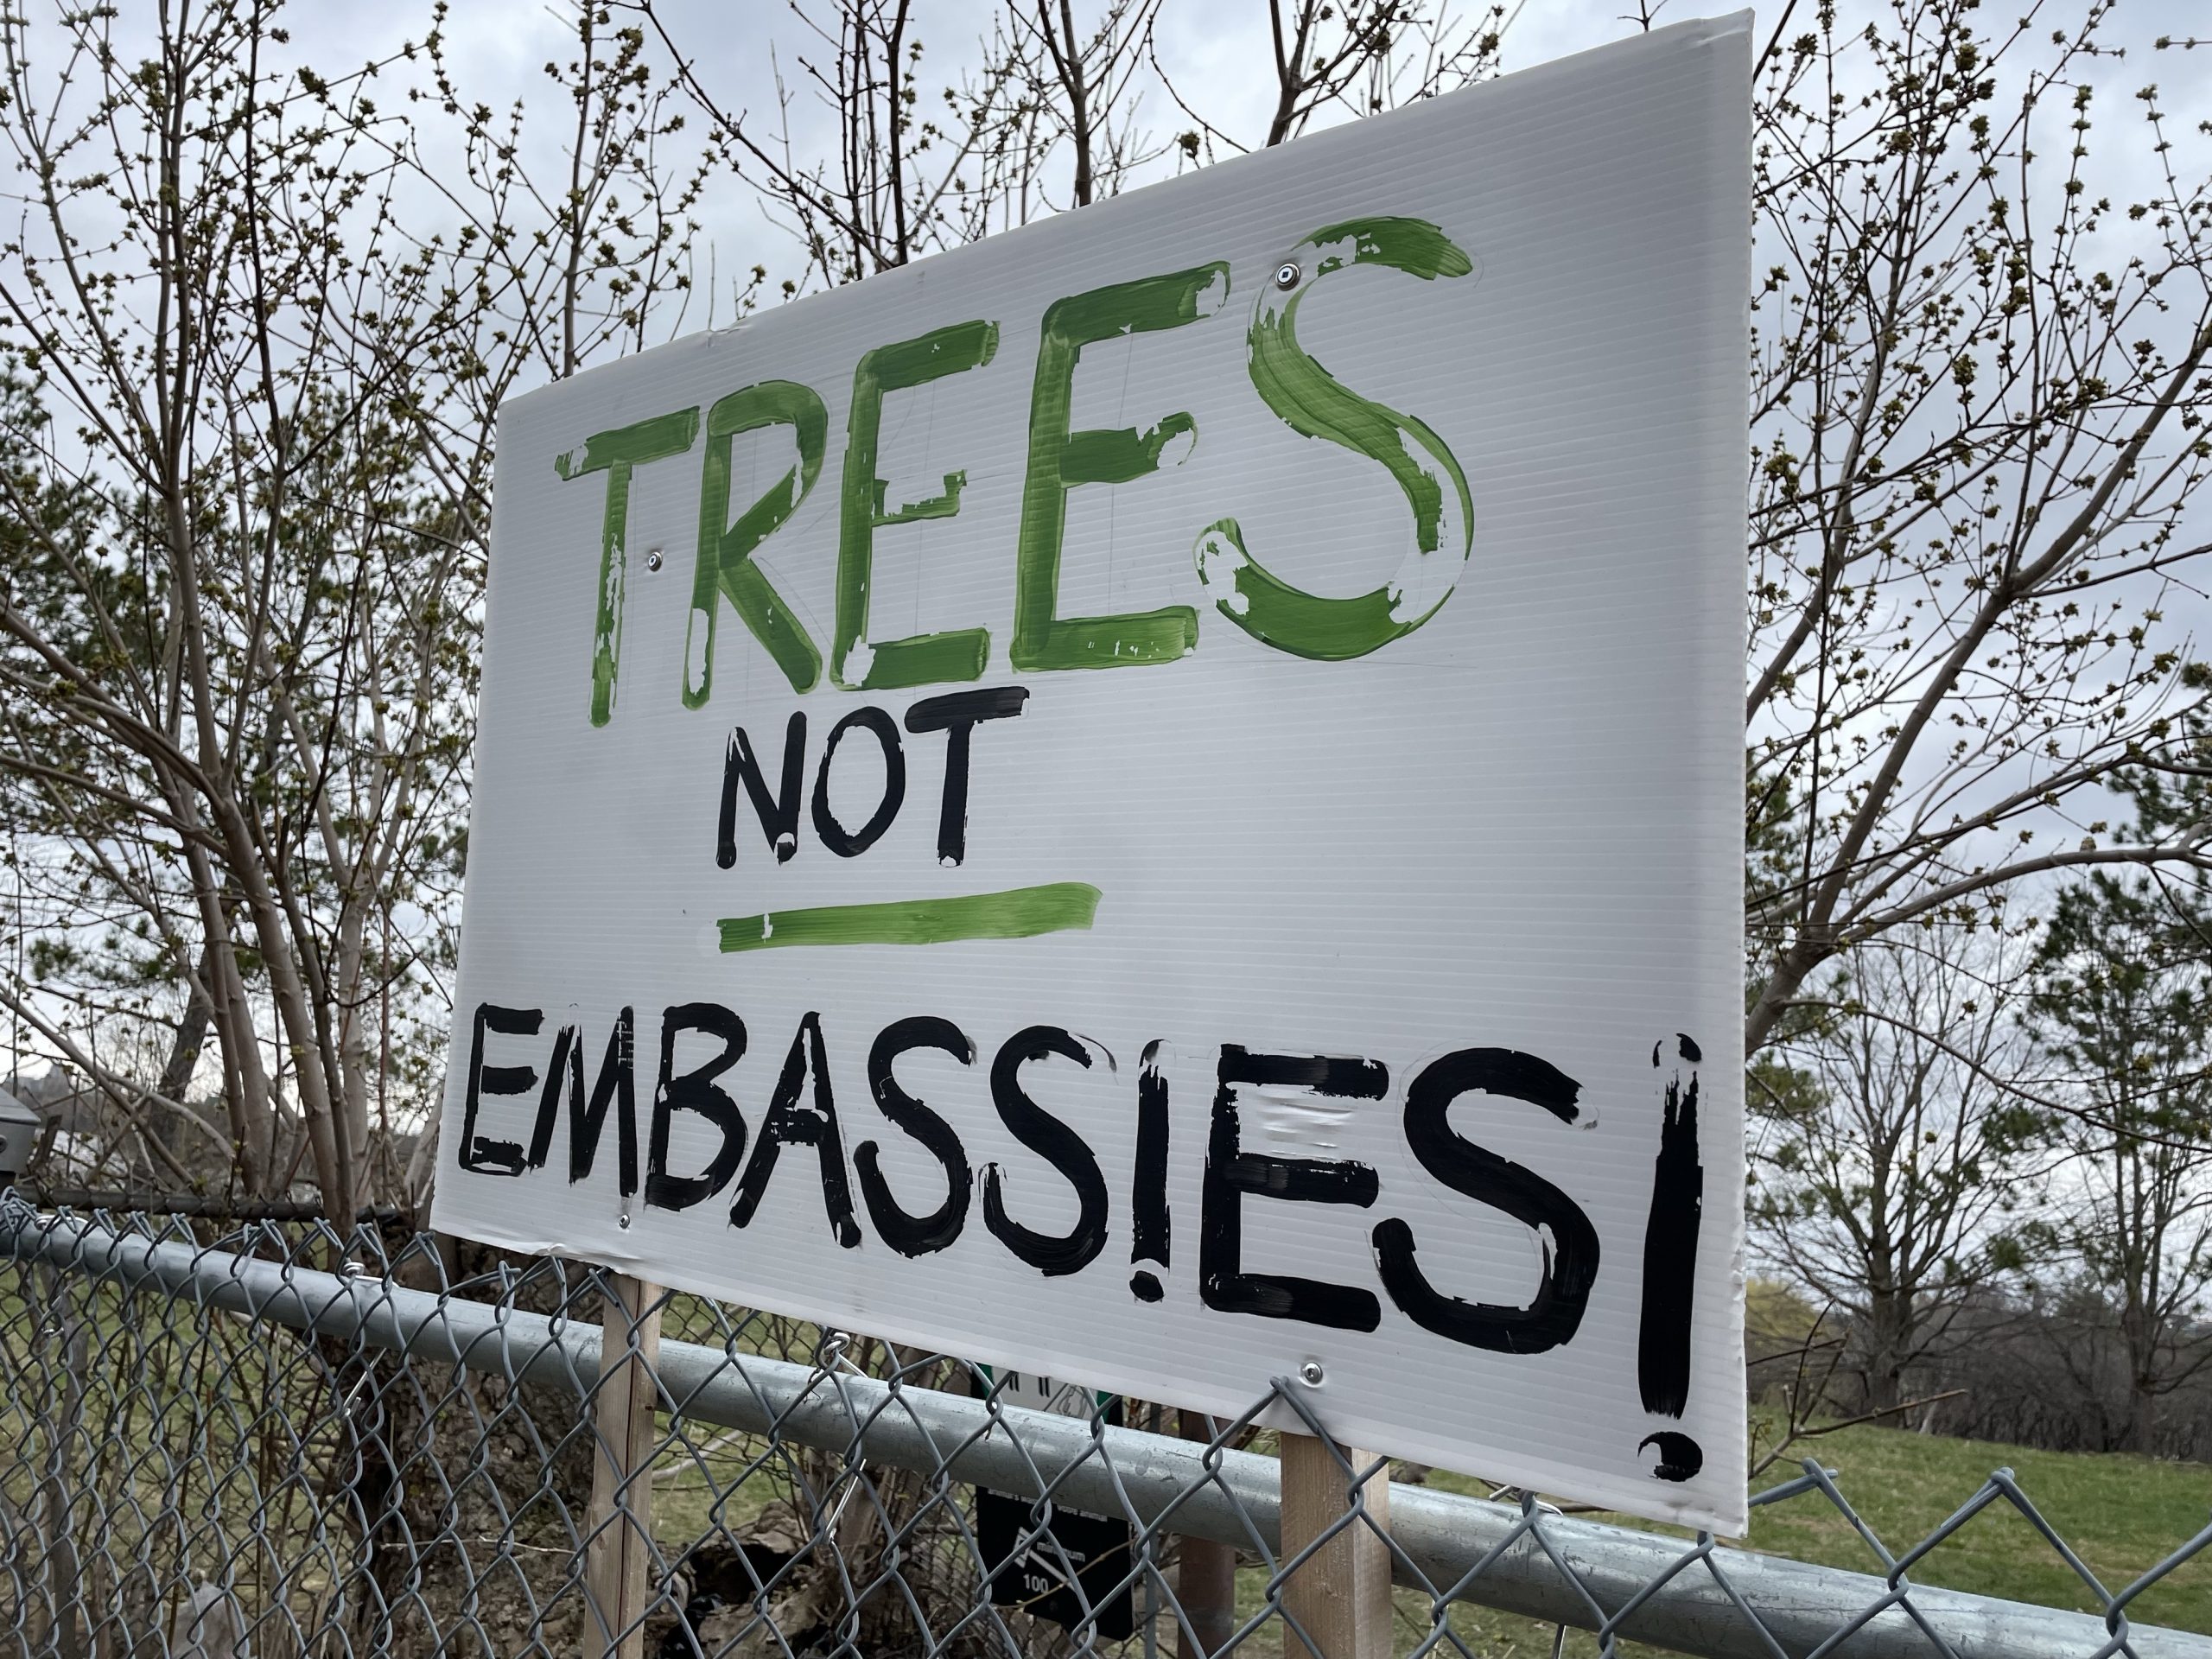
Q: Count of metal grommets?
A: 4